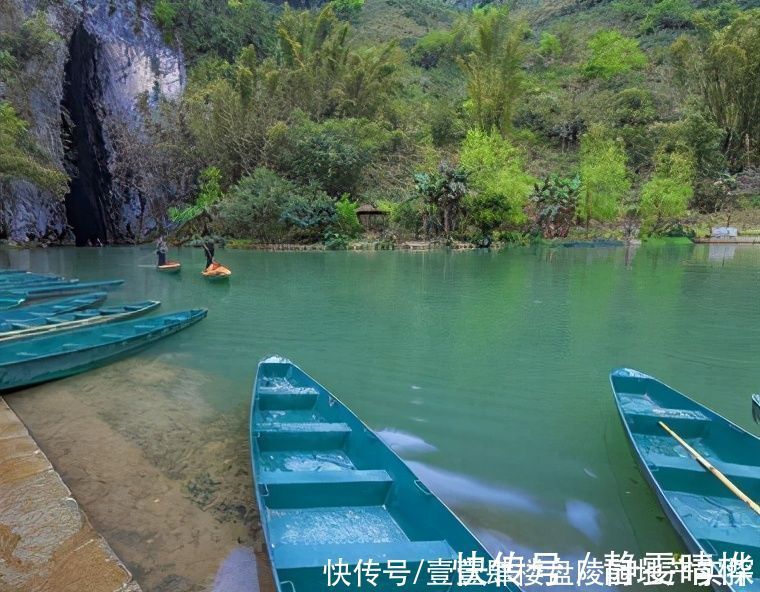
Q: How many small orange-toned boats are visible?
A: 2